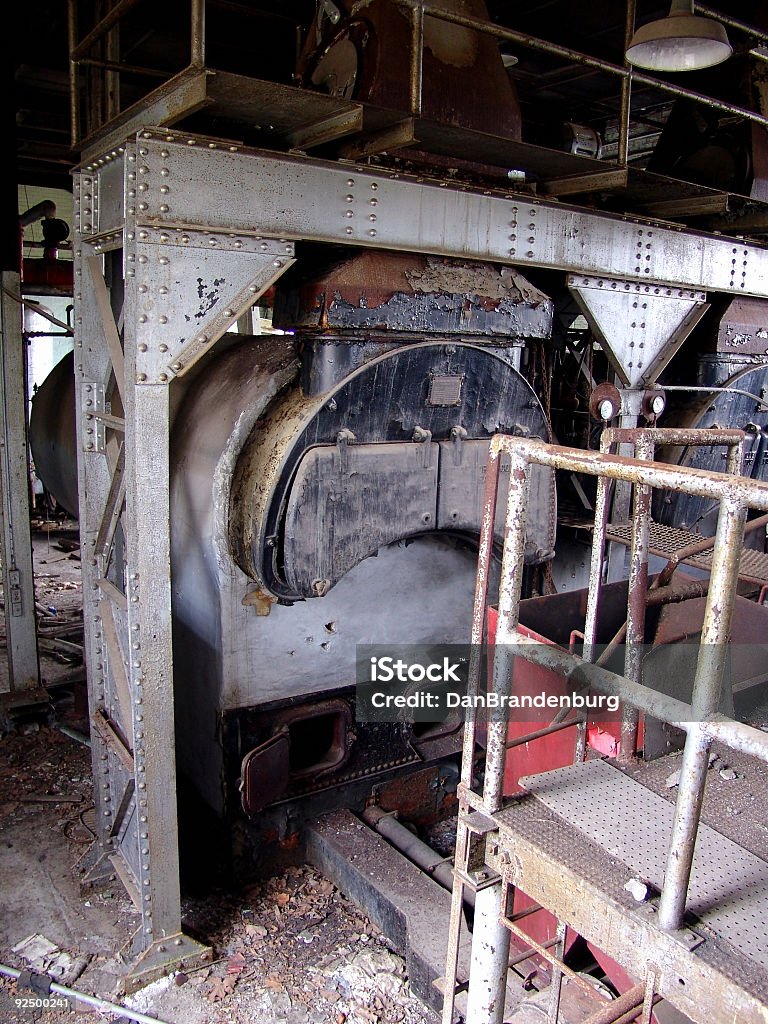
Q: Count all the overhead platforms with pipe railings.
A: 1